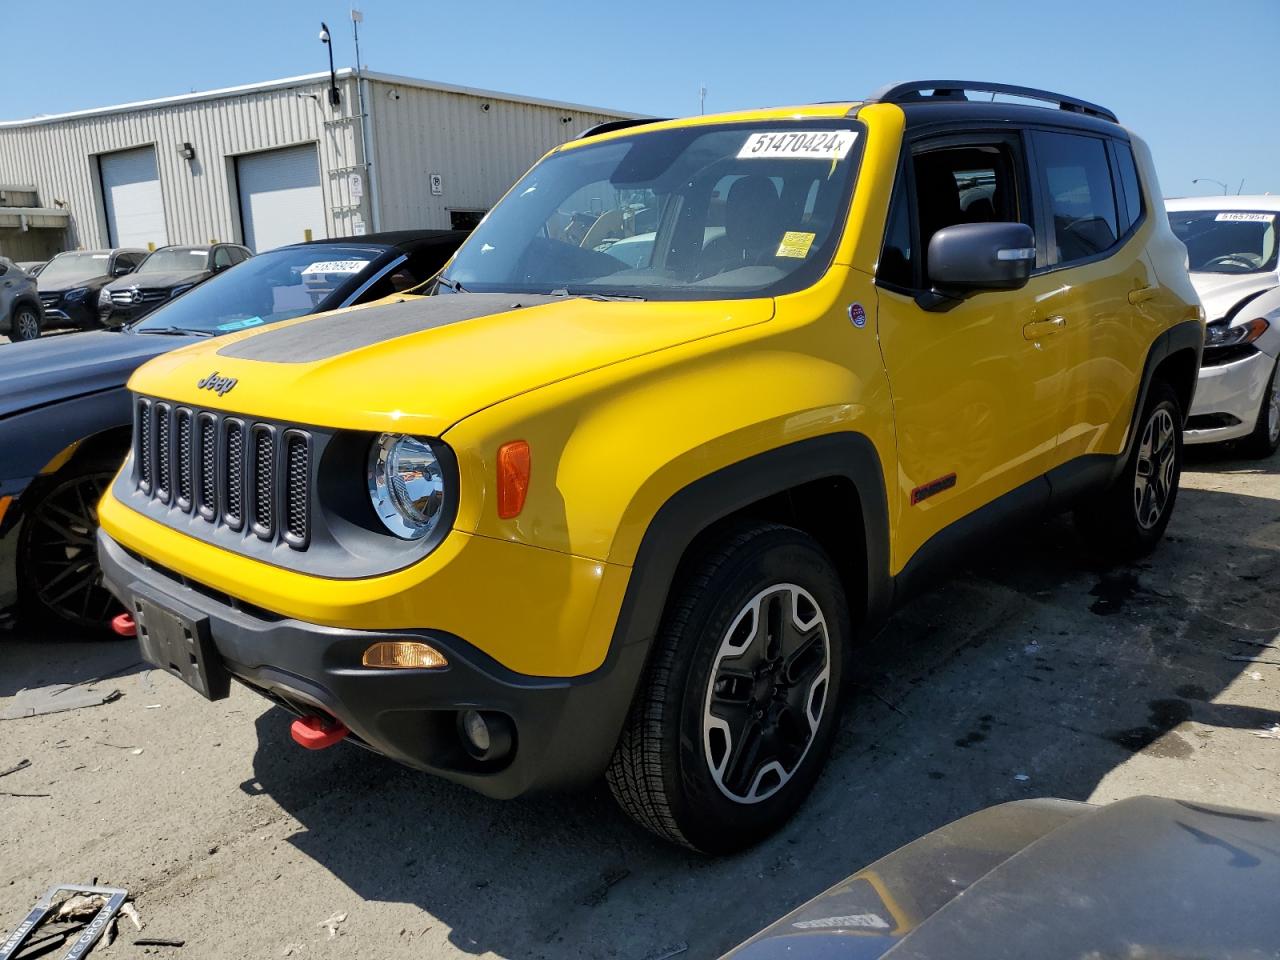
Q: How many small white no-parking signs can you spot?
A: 2